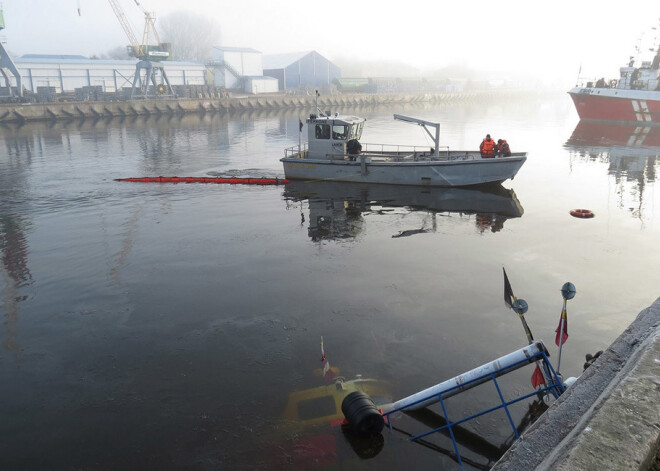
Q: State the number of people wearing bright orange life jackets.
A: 2